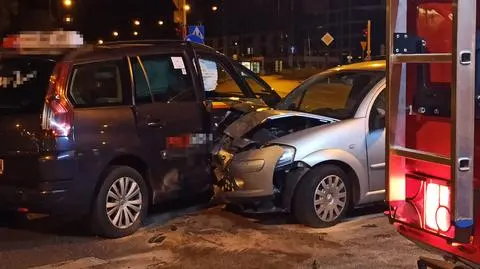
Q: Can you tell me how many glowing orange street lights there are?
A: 9